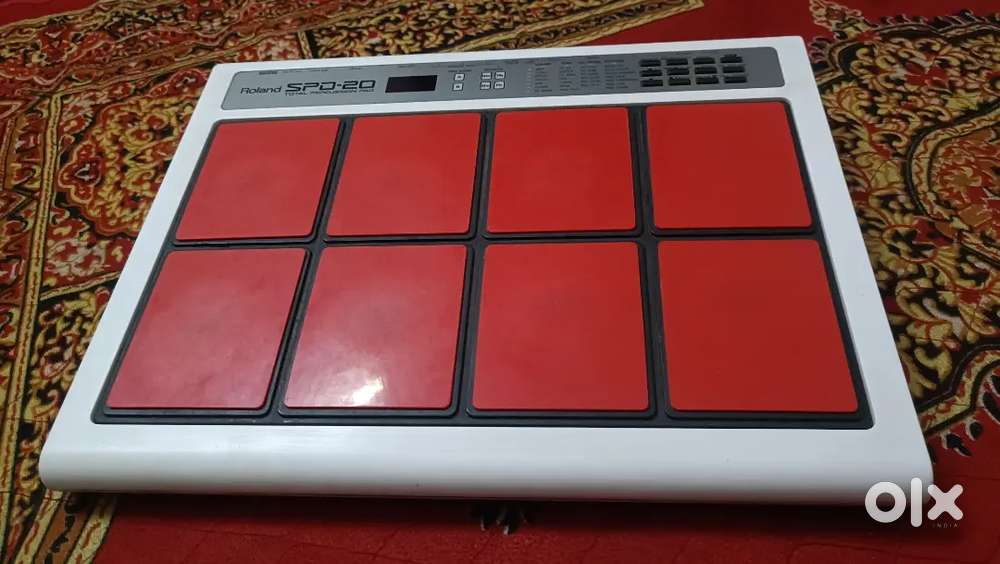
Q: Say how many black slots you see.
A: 12